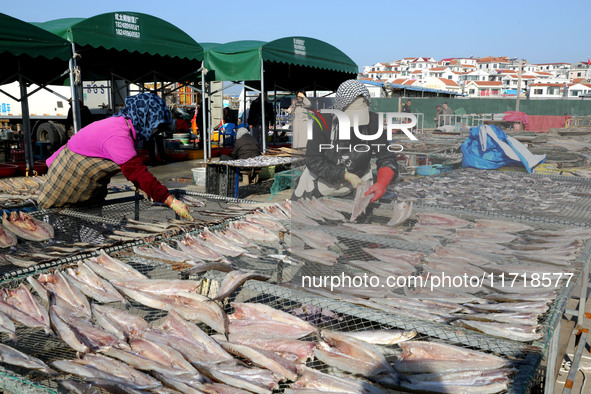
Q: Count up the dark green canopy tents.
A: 3